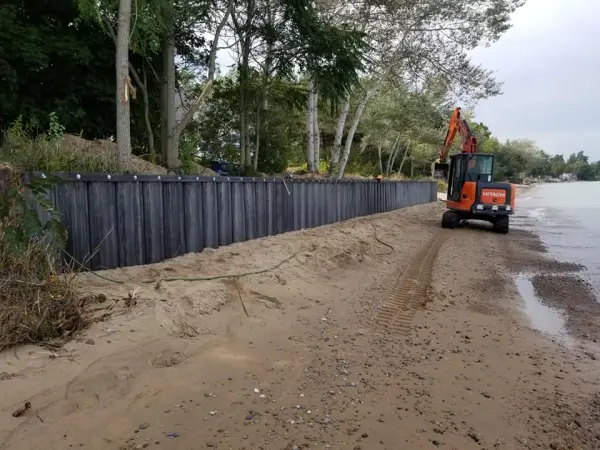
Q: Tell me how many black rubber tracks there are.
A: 2